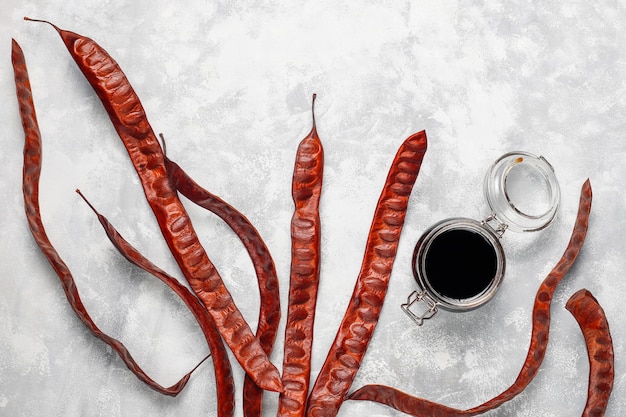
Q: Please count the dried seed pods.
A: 8